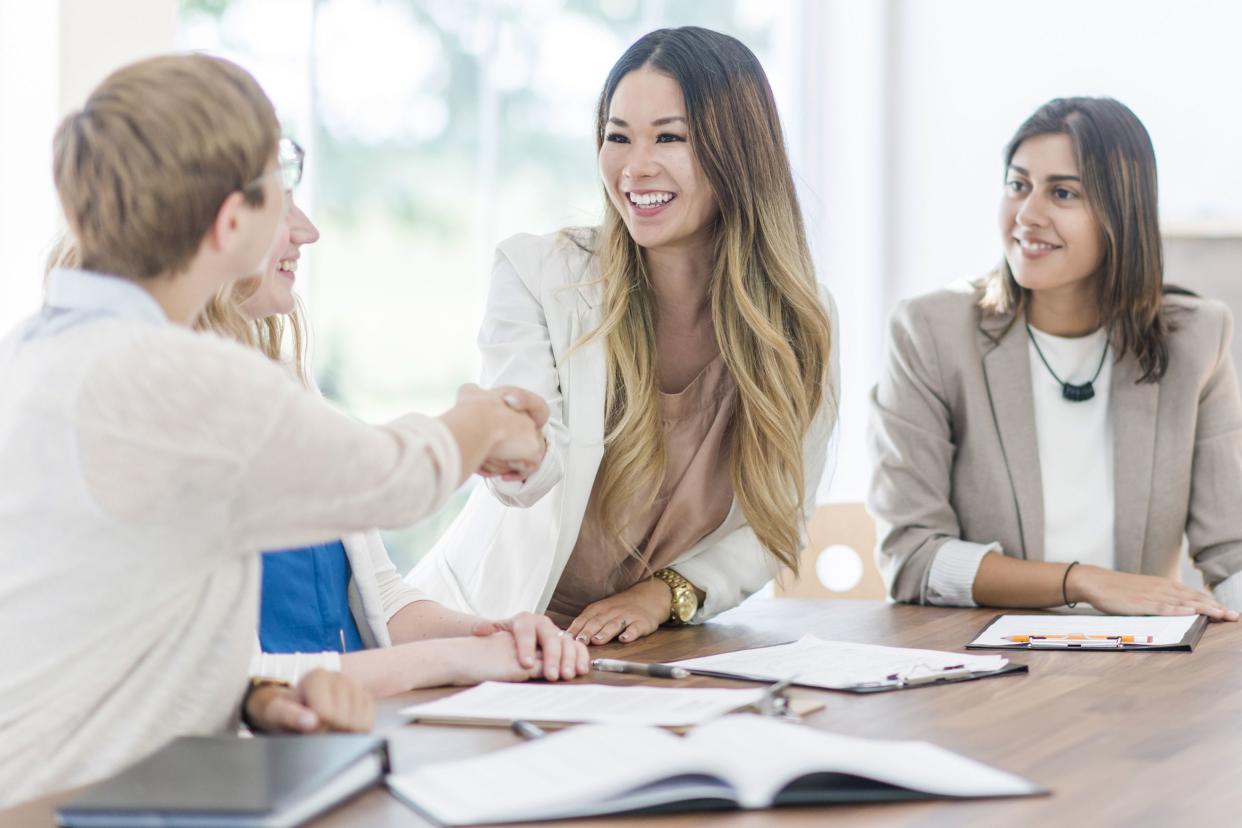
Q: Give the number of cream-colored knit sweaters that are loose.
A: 1